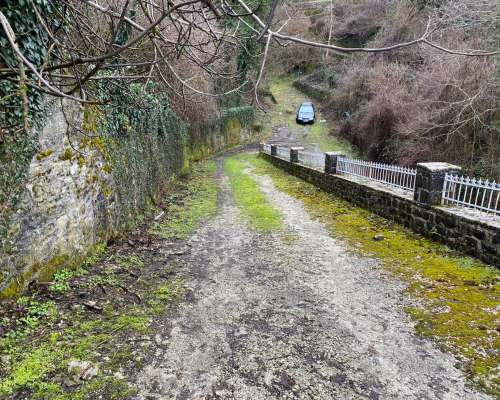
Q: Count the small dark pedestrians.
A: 0